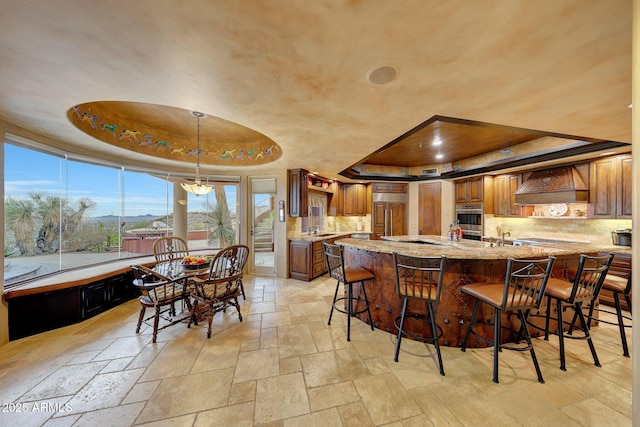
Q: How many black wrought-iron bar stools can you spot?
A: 5